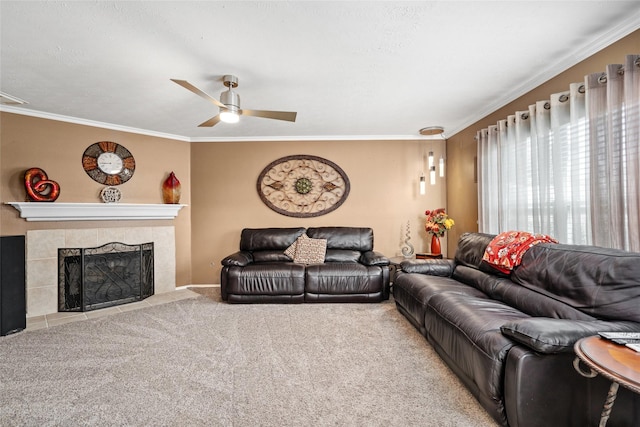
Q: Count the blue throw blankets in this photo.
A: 0